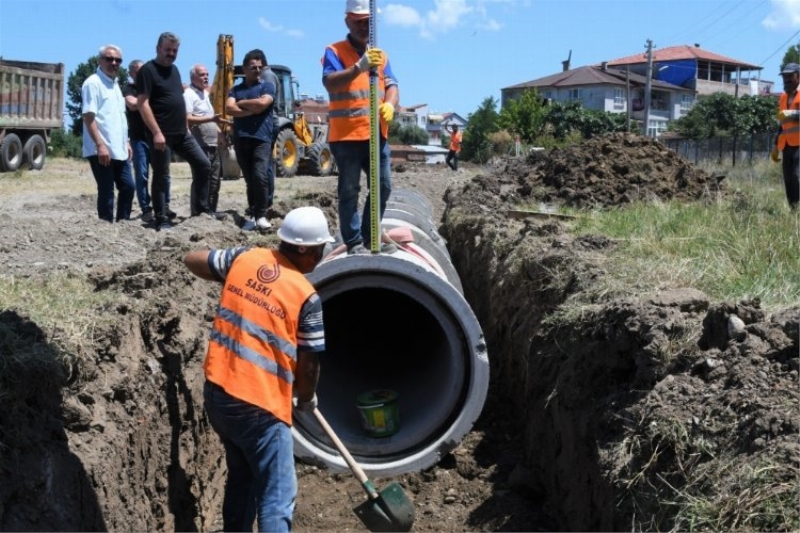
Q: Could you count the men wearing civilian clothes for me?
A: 6